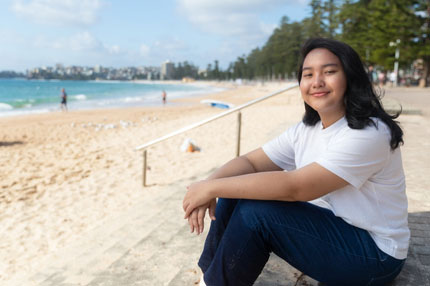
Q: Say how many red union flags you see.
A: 0